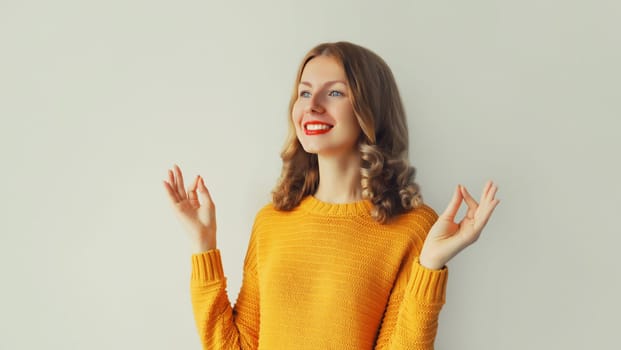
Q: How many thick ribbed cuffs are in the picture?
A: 2